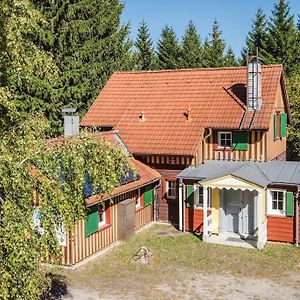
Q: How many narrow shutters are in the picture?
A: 4